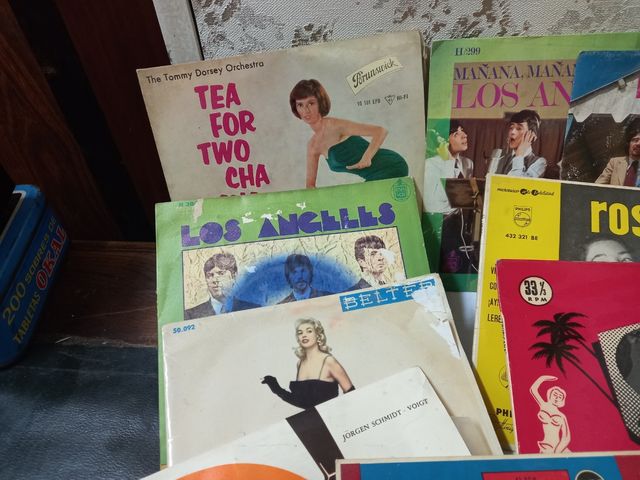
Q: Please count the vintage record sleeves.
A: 9